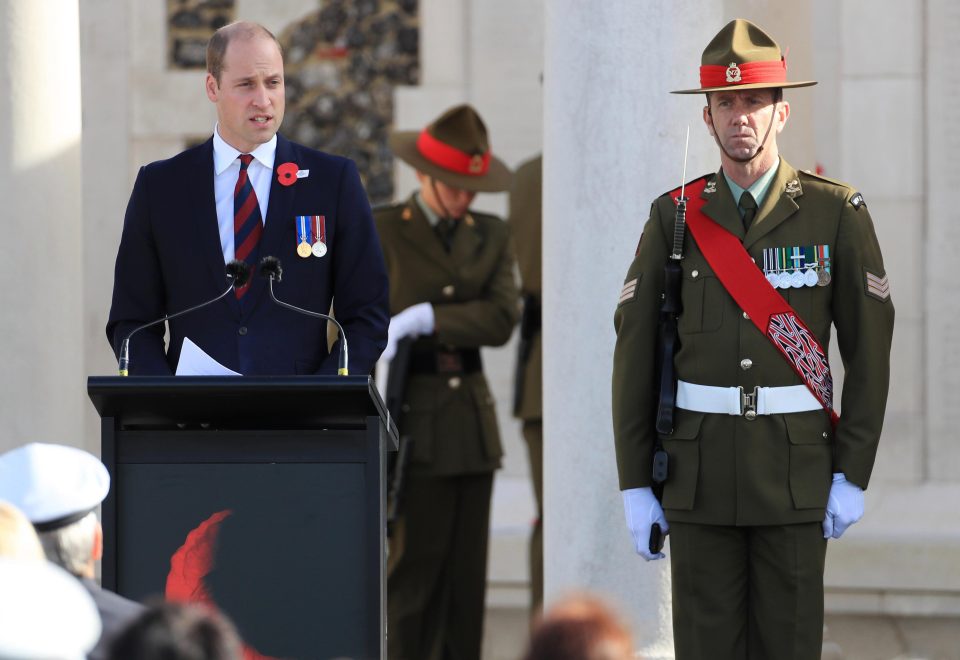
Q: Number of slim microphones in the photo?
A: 2